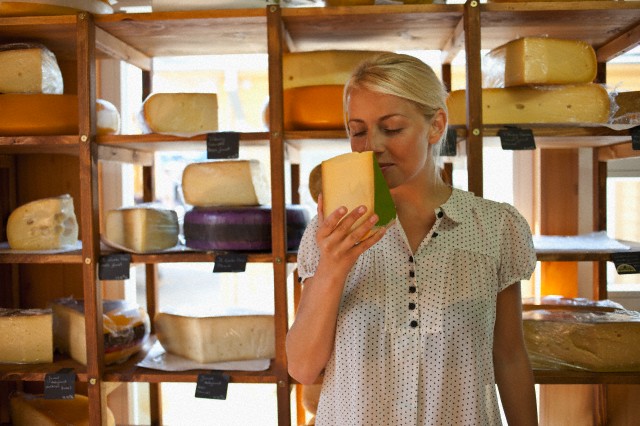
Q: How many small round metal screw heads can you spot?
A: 10